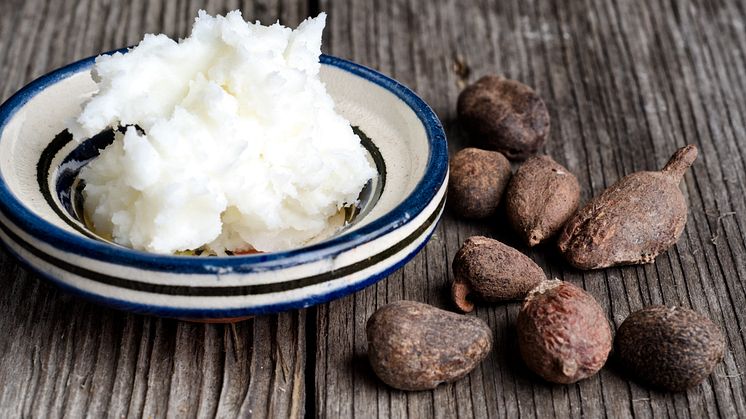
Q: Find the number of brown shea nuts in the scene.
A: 8